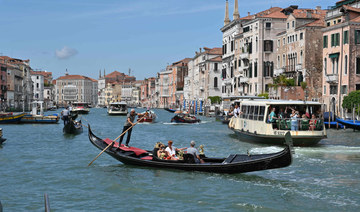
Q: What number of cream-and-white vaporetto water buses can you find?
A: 3